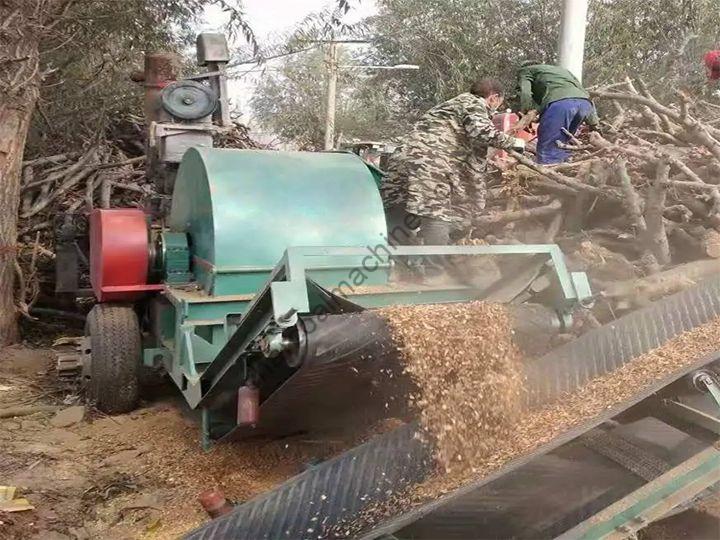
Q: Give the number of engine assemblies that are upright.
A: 1